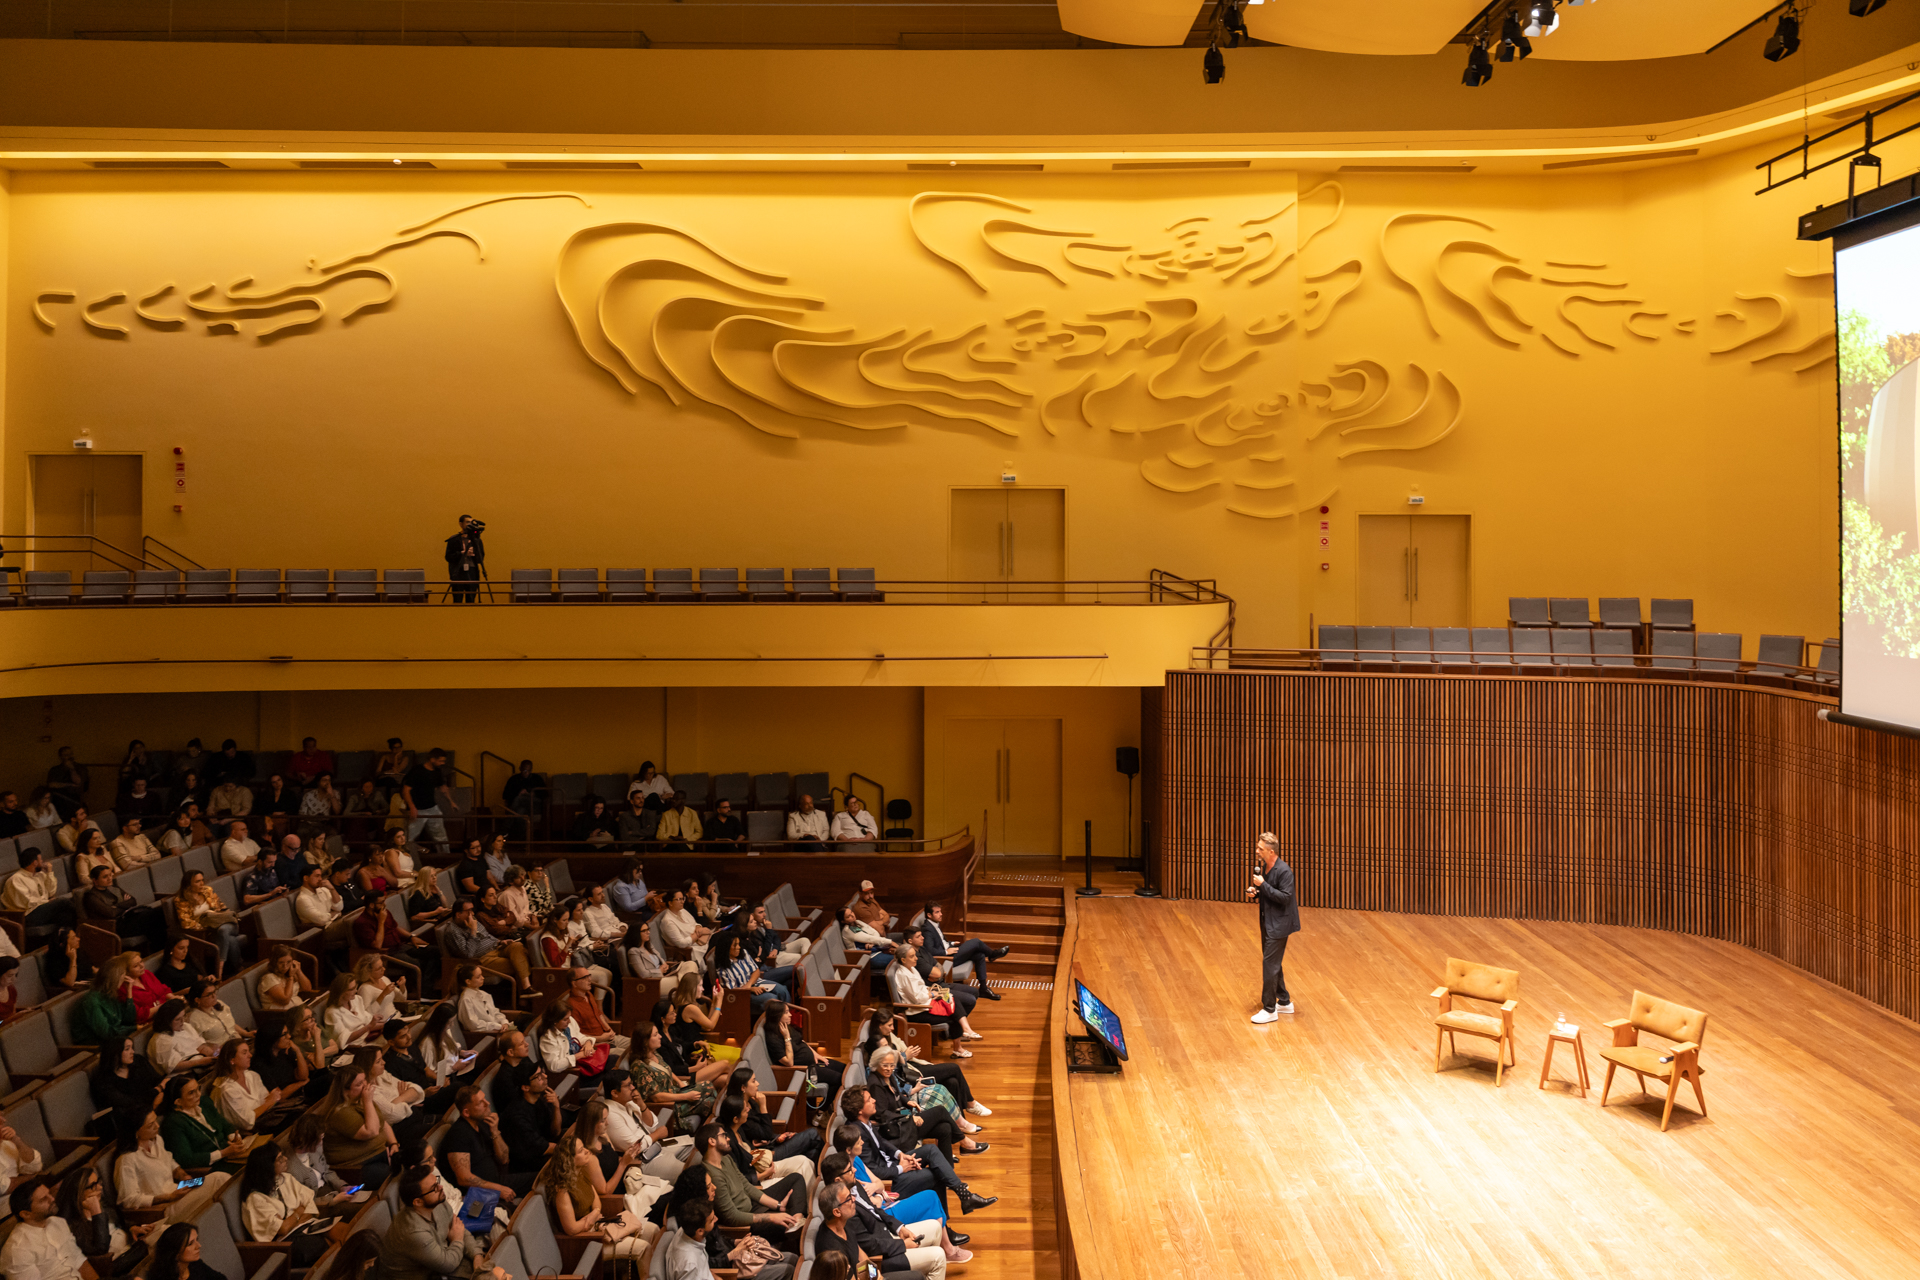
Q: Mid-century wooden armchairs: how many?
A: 2